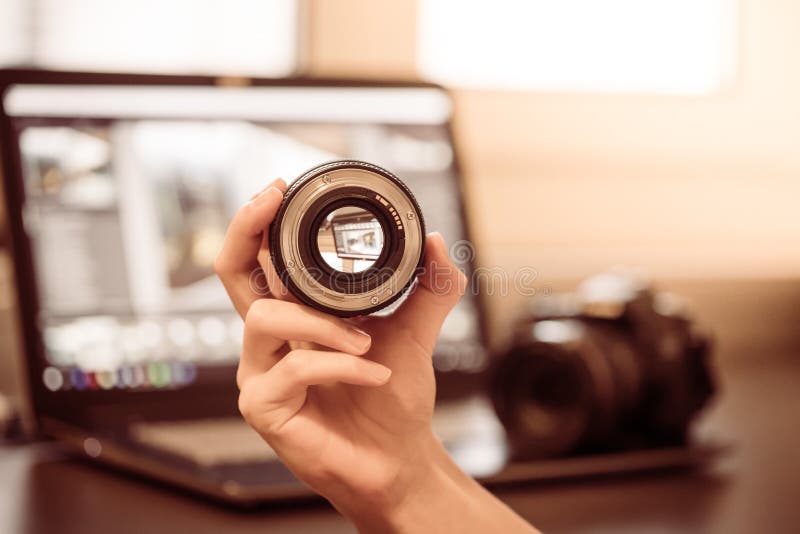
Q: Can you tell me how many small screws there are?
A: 4